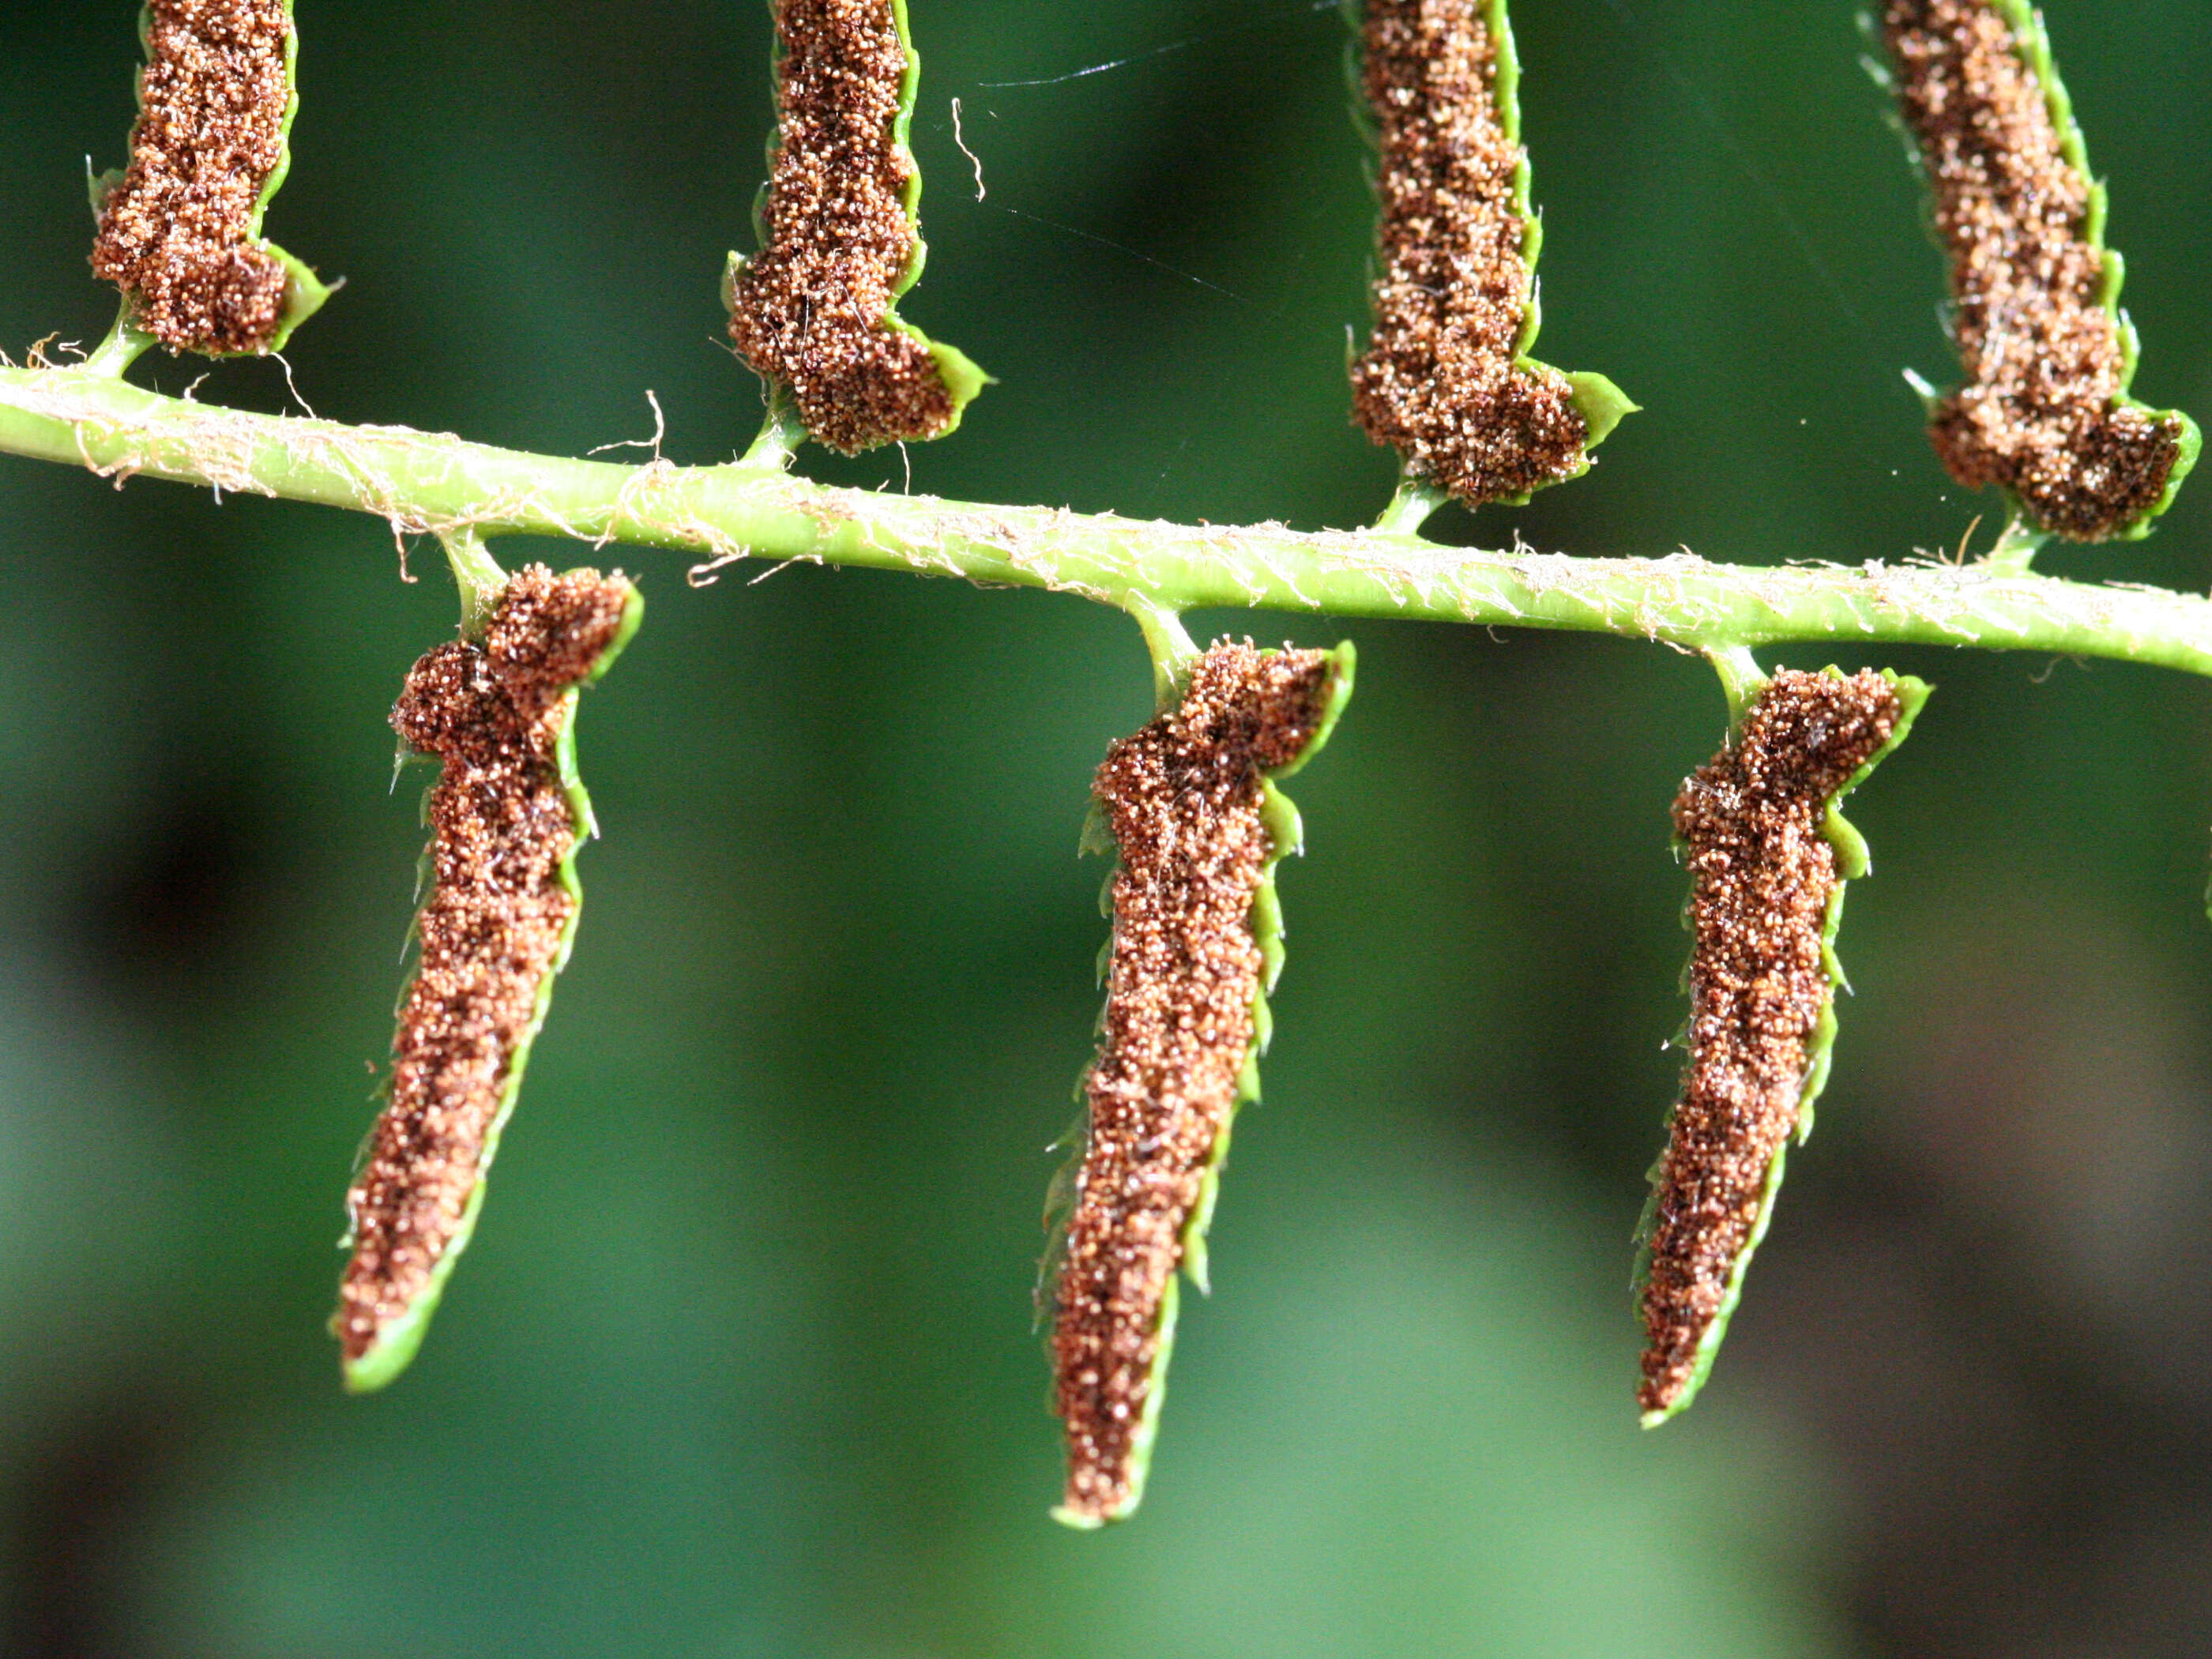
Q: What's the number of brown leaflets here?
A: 7